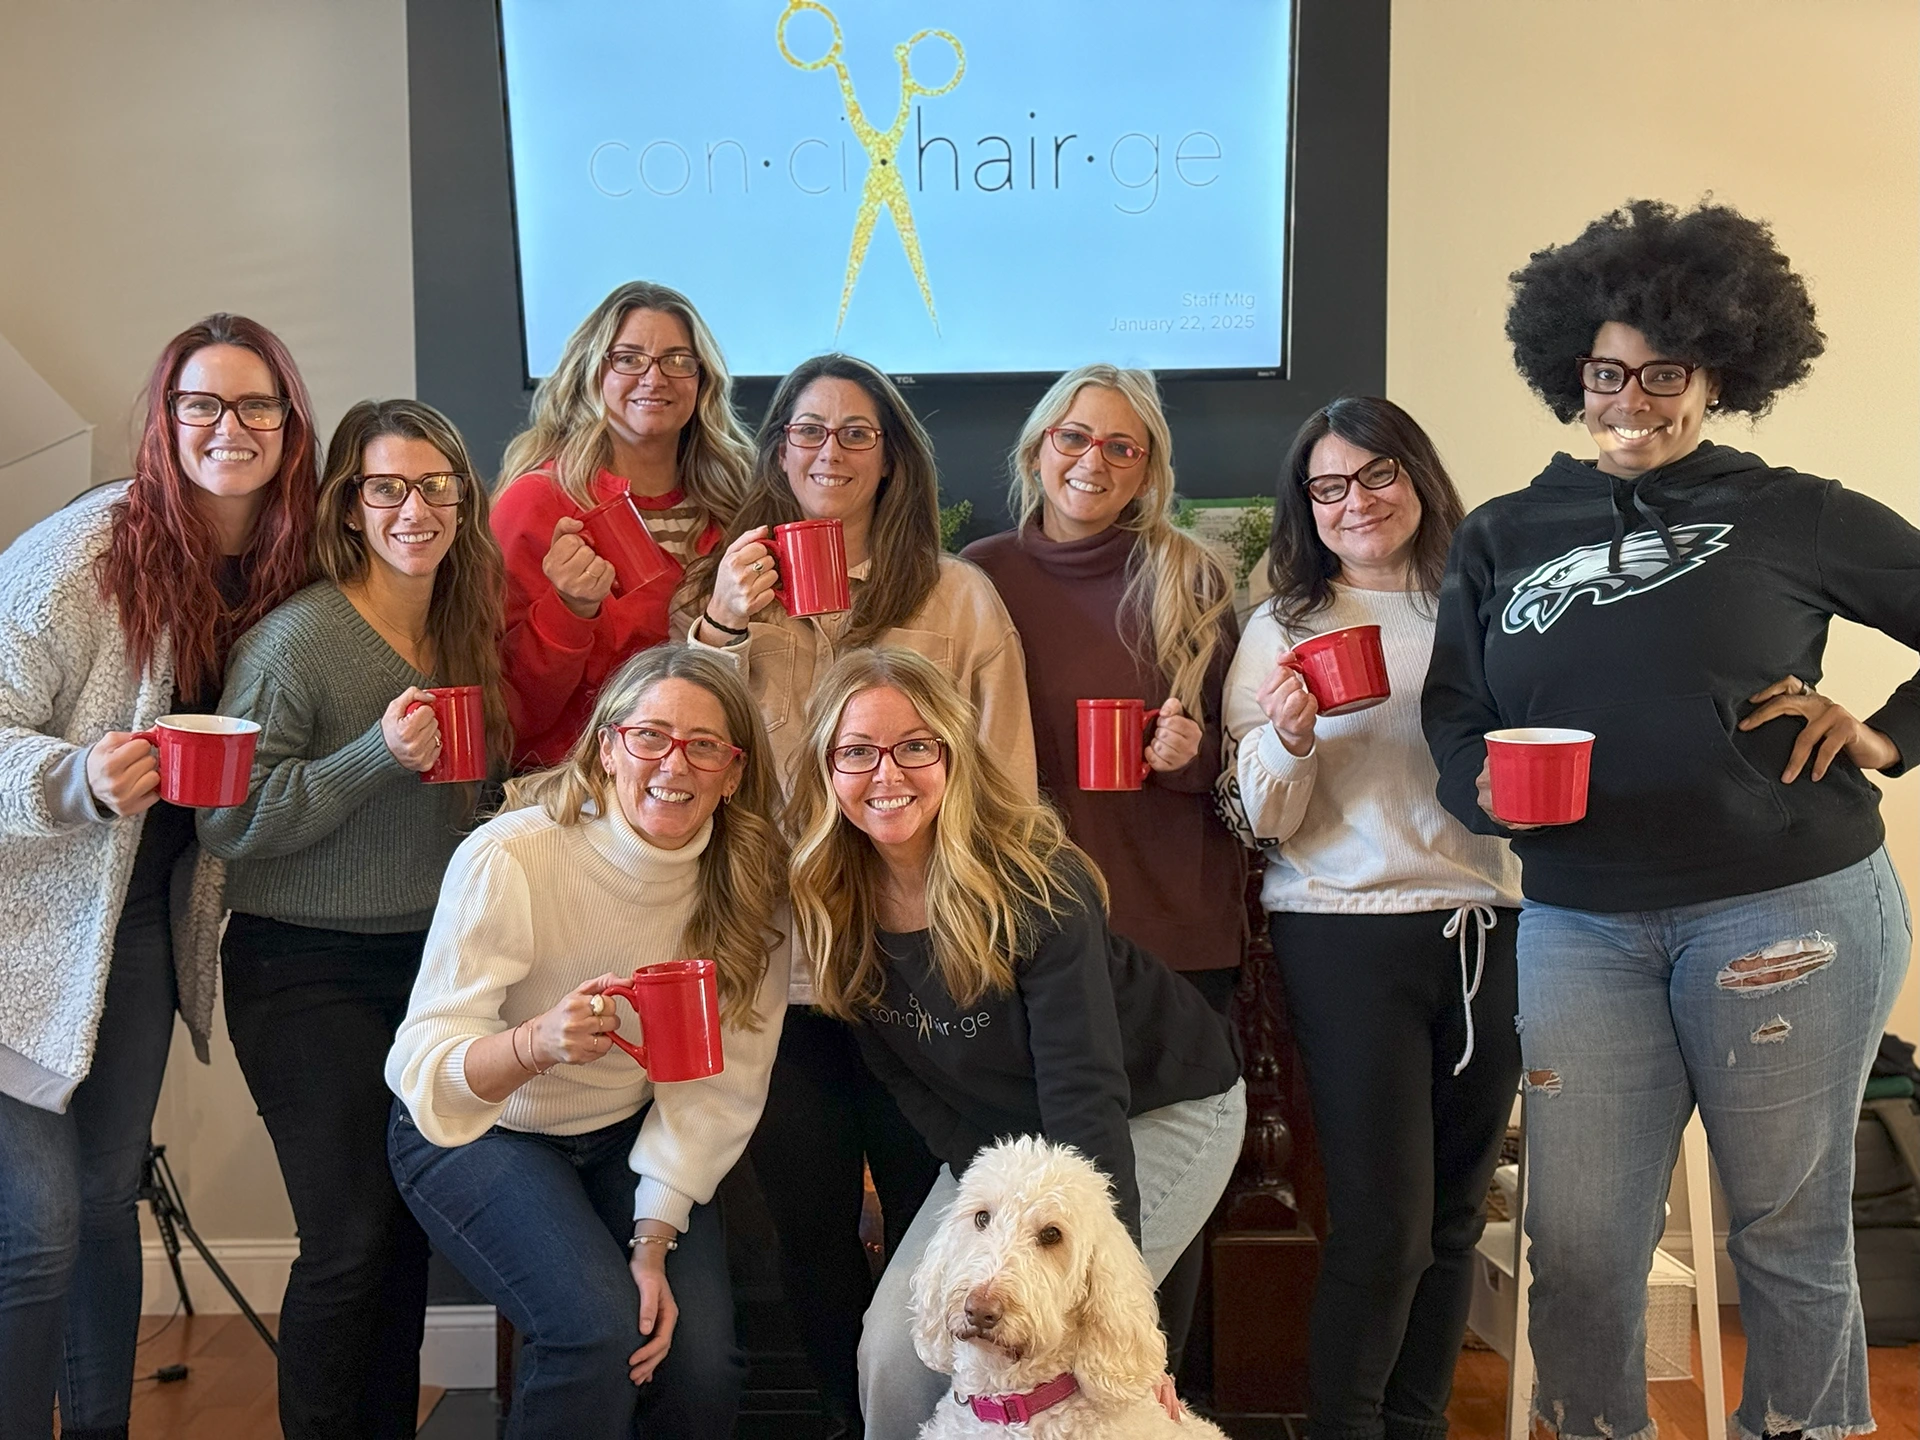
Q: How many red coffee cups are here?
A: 8